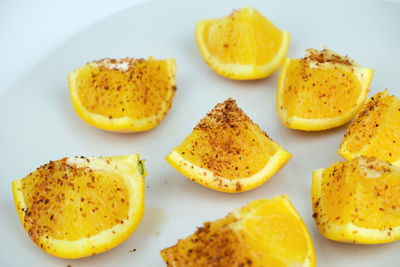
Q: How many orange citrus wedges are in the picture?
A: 8